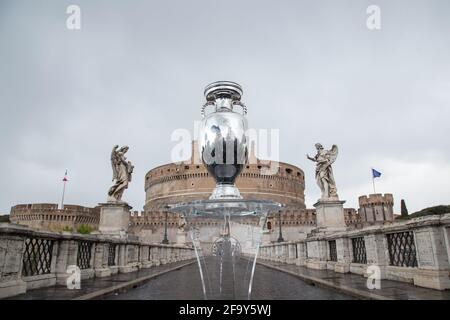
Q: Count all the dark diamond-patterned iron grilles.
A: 6